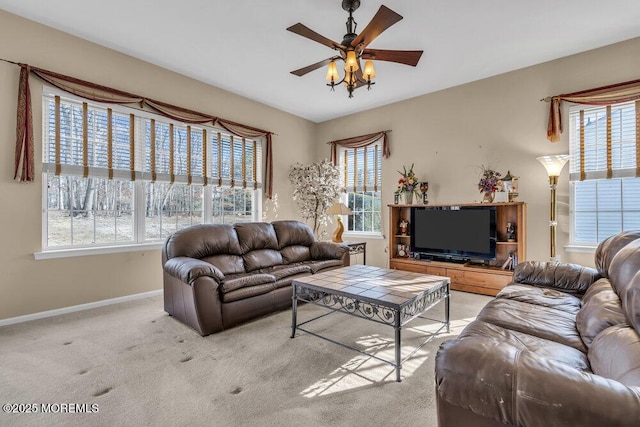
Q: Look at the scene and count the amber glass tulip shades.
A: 4